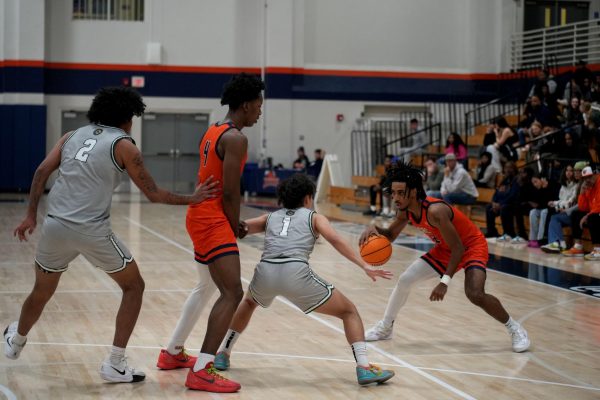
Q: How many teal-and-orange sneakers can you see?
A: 2